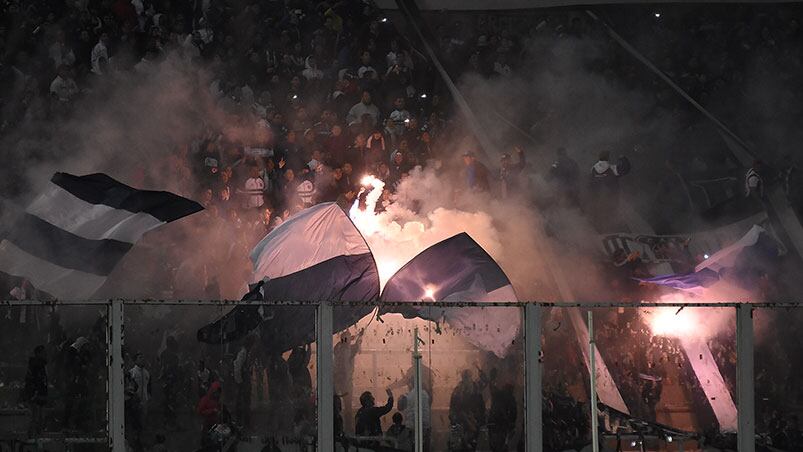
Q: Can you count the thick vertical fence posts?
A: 4